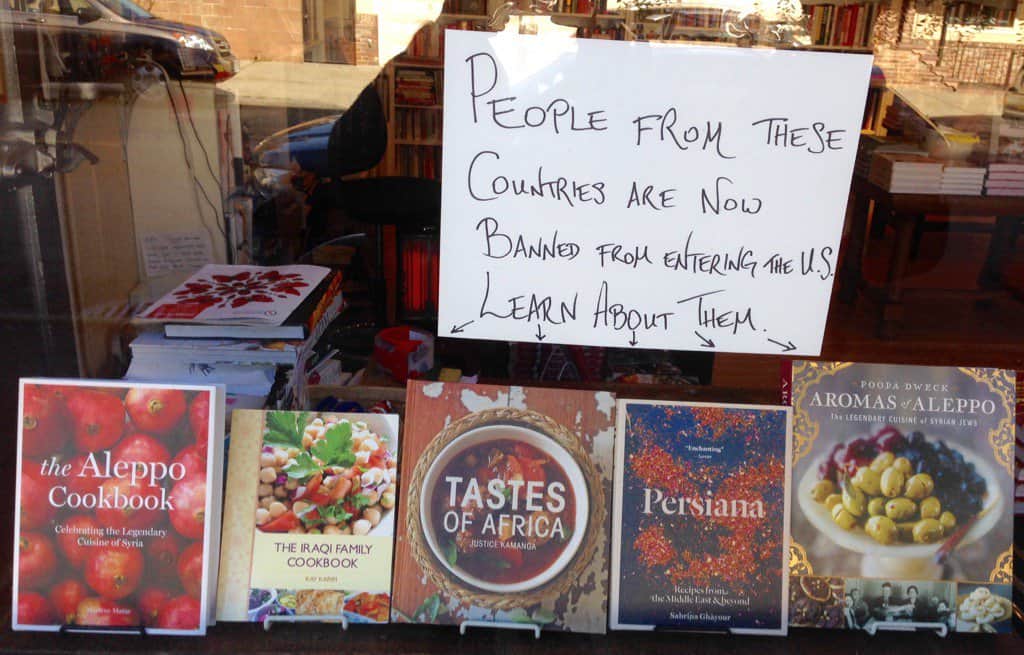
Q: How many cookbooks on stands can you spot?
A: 5